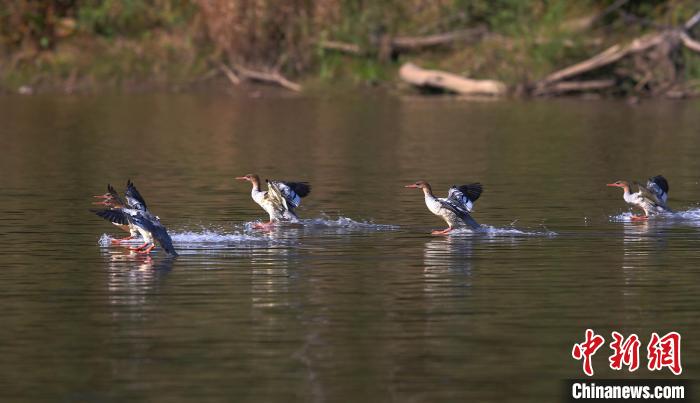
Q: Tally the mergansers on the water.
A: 5